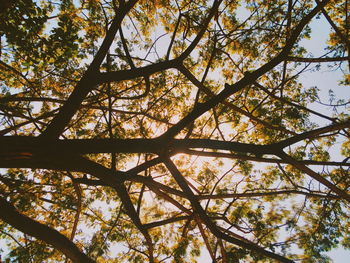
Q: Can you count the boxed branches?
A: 0